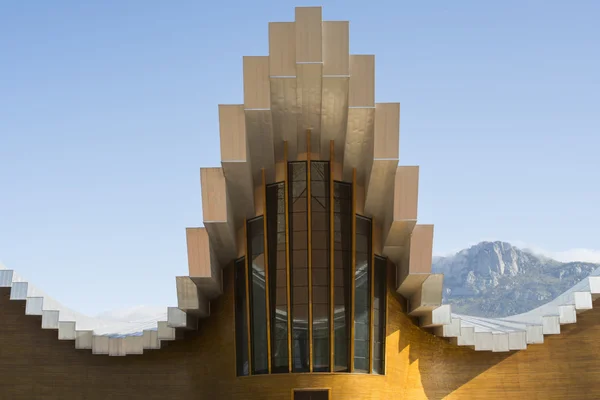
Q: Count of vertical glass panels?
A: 8